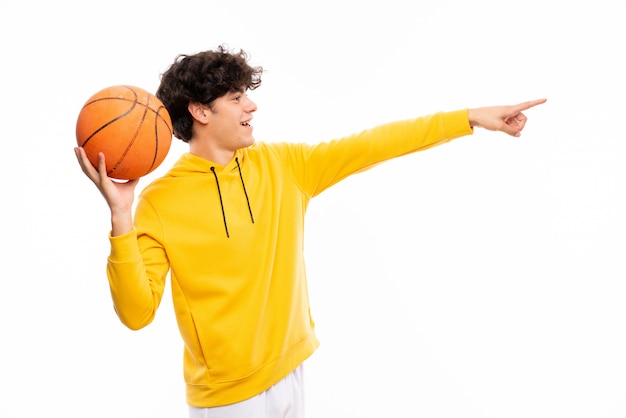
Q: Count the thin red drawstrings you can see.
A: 0